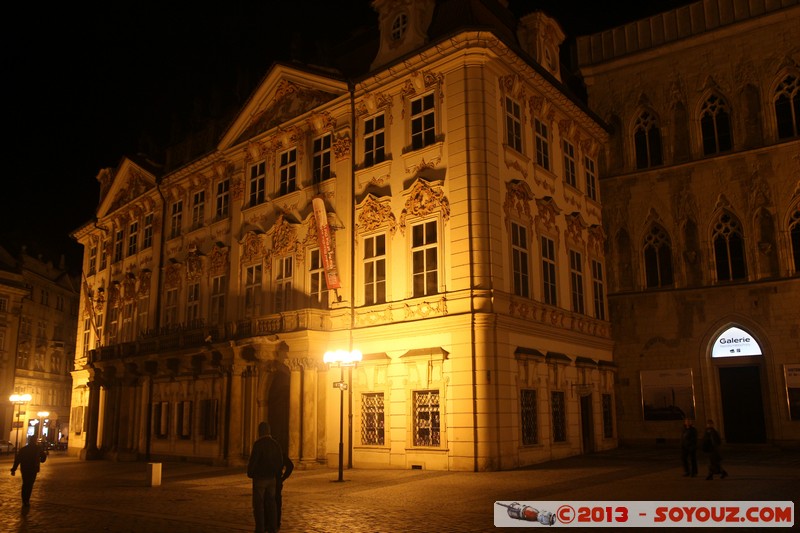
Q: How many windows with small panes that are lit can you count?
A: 2